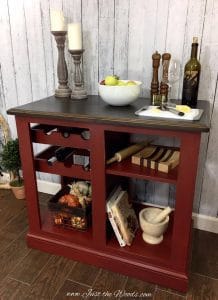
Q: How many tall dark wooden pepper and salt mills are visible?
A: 2